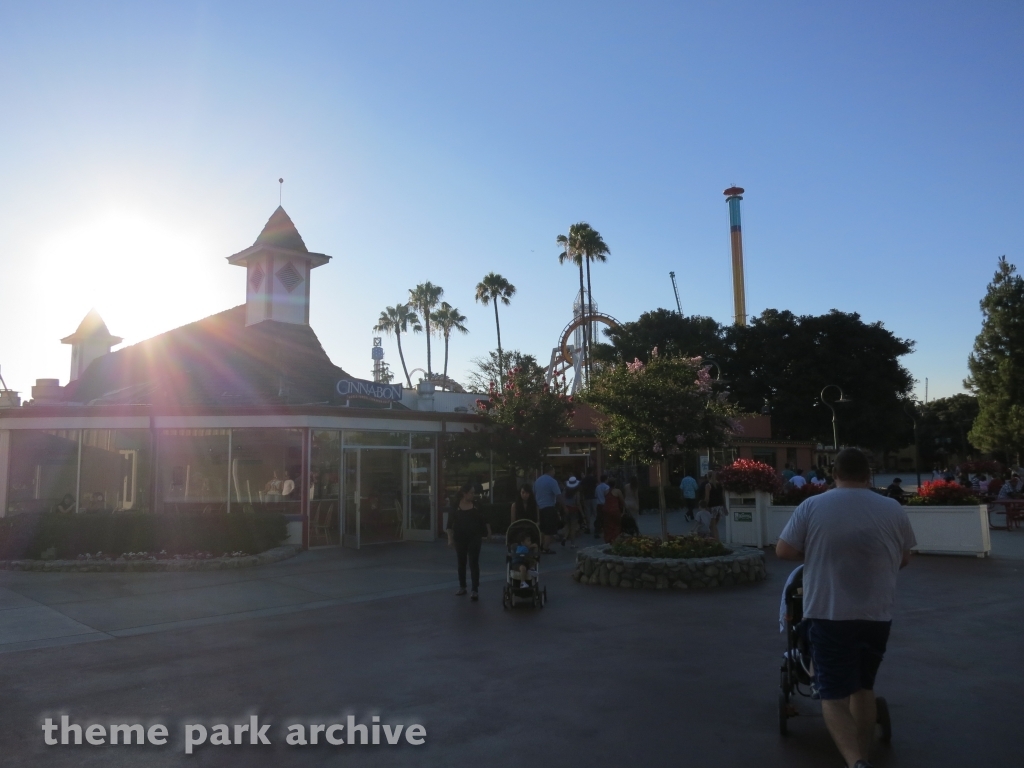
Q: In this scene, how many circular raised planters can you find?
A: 1